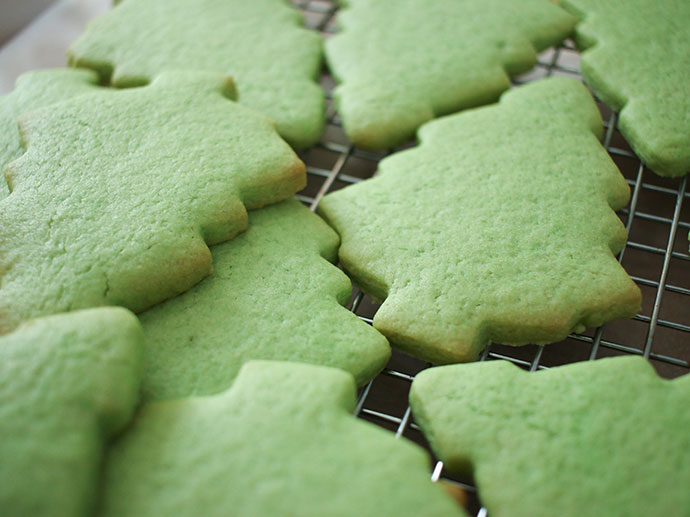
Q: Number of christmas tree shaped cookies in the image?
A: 10